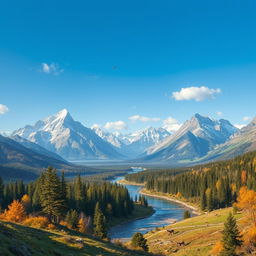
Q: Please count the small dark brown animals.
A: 2